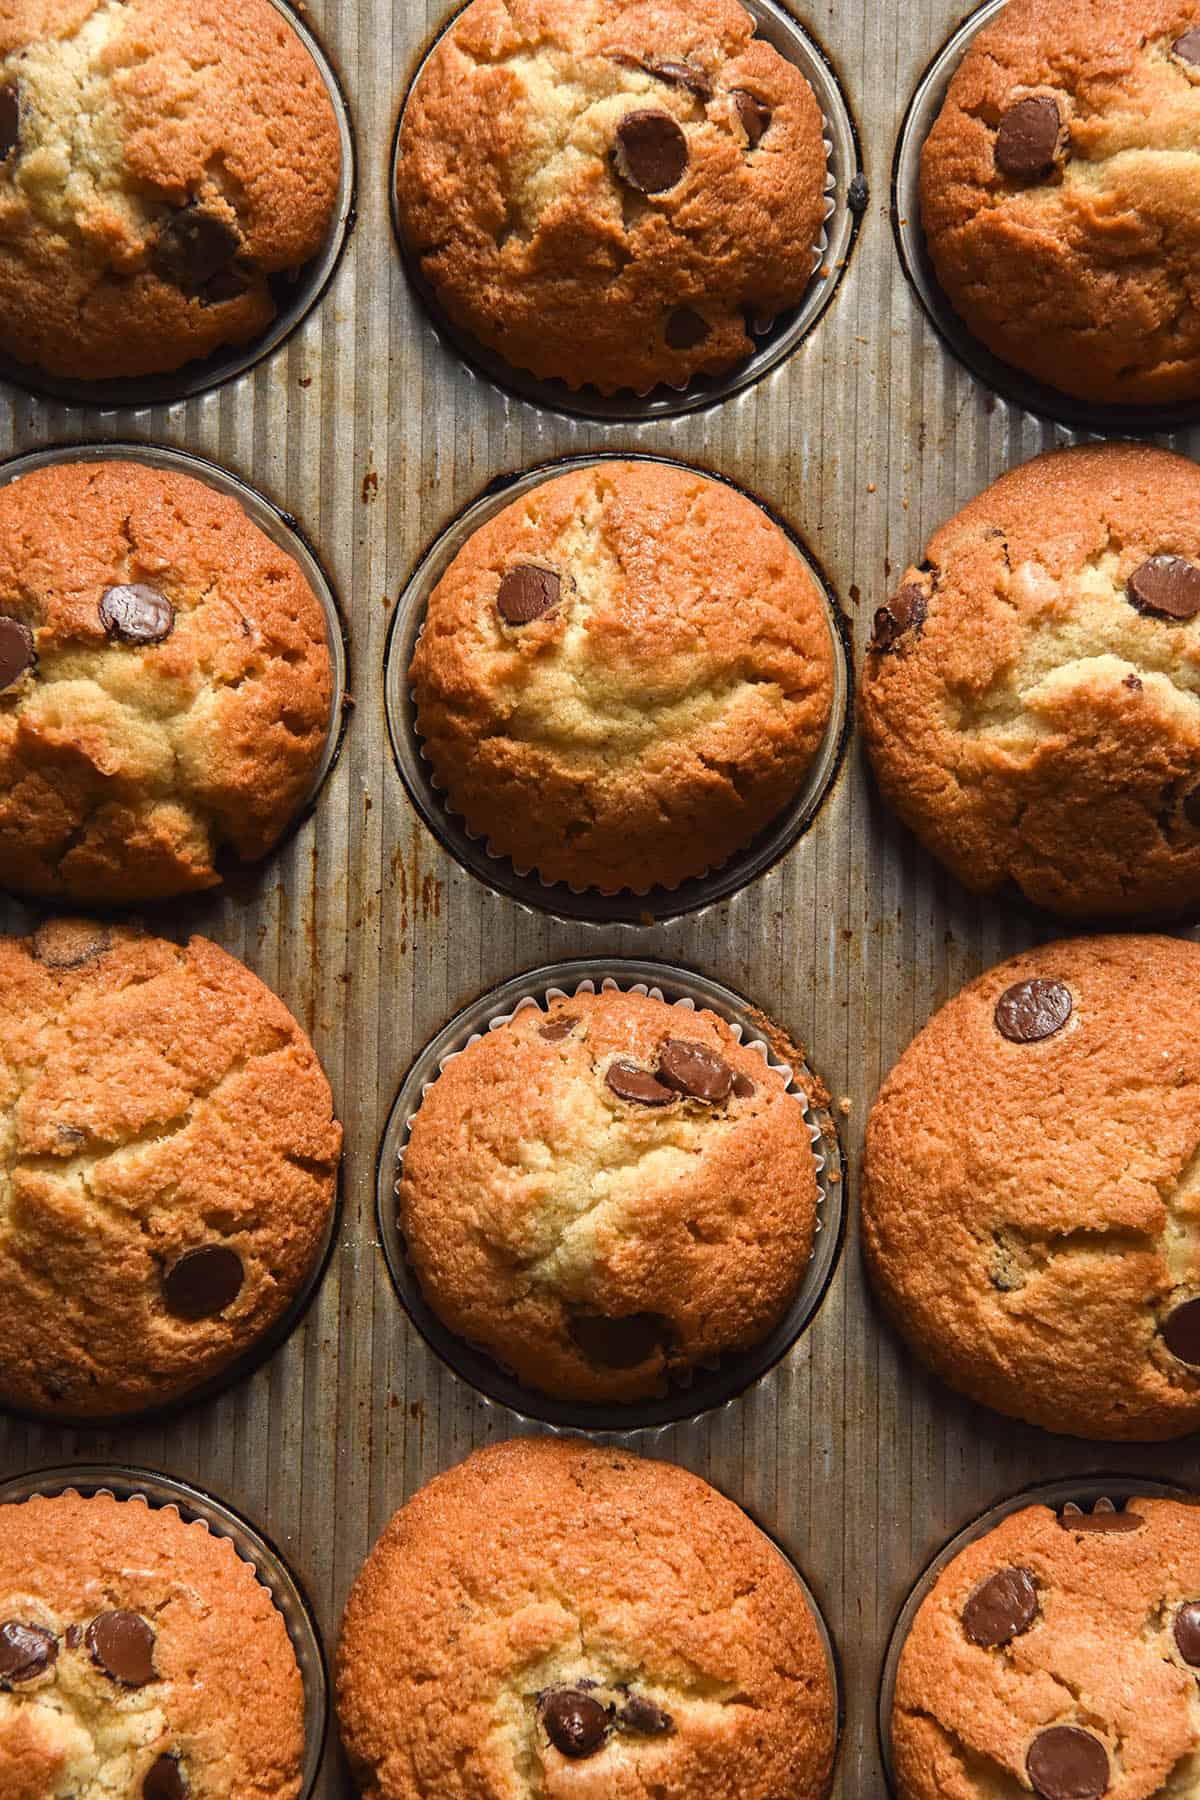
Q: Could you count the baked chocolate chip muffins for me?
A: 12